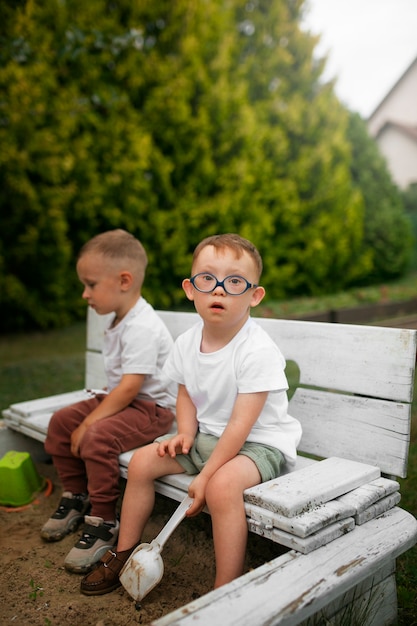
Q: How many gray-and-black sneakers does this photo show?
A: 2